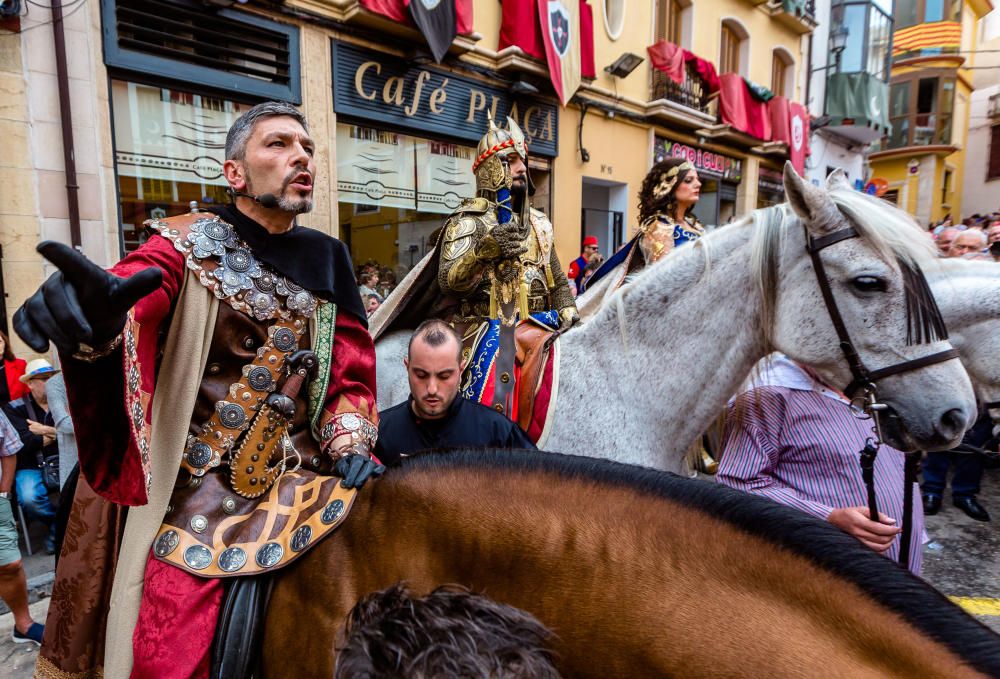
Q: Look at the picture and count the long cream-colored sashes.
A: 1